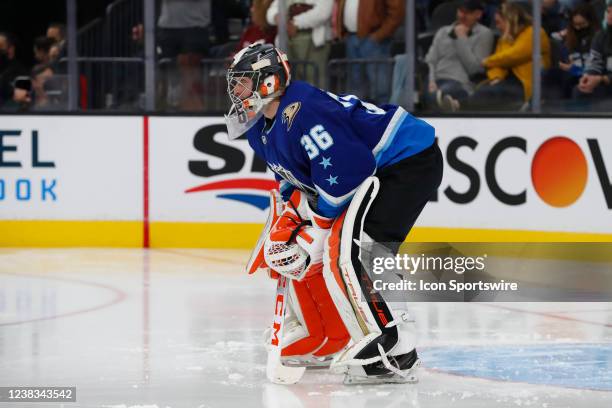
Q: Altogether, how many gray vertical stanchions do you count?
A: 5